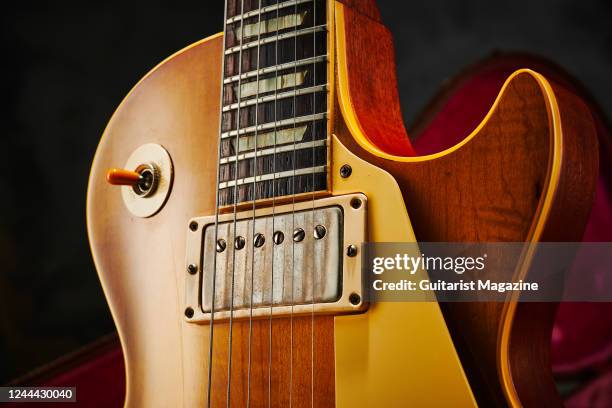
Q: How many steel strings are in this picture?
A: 6